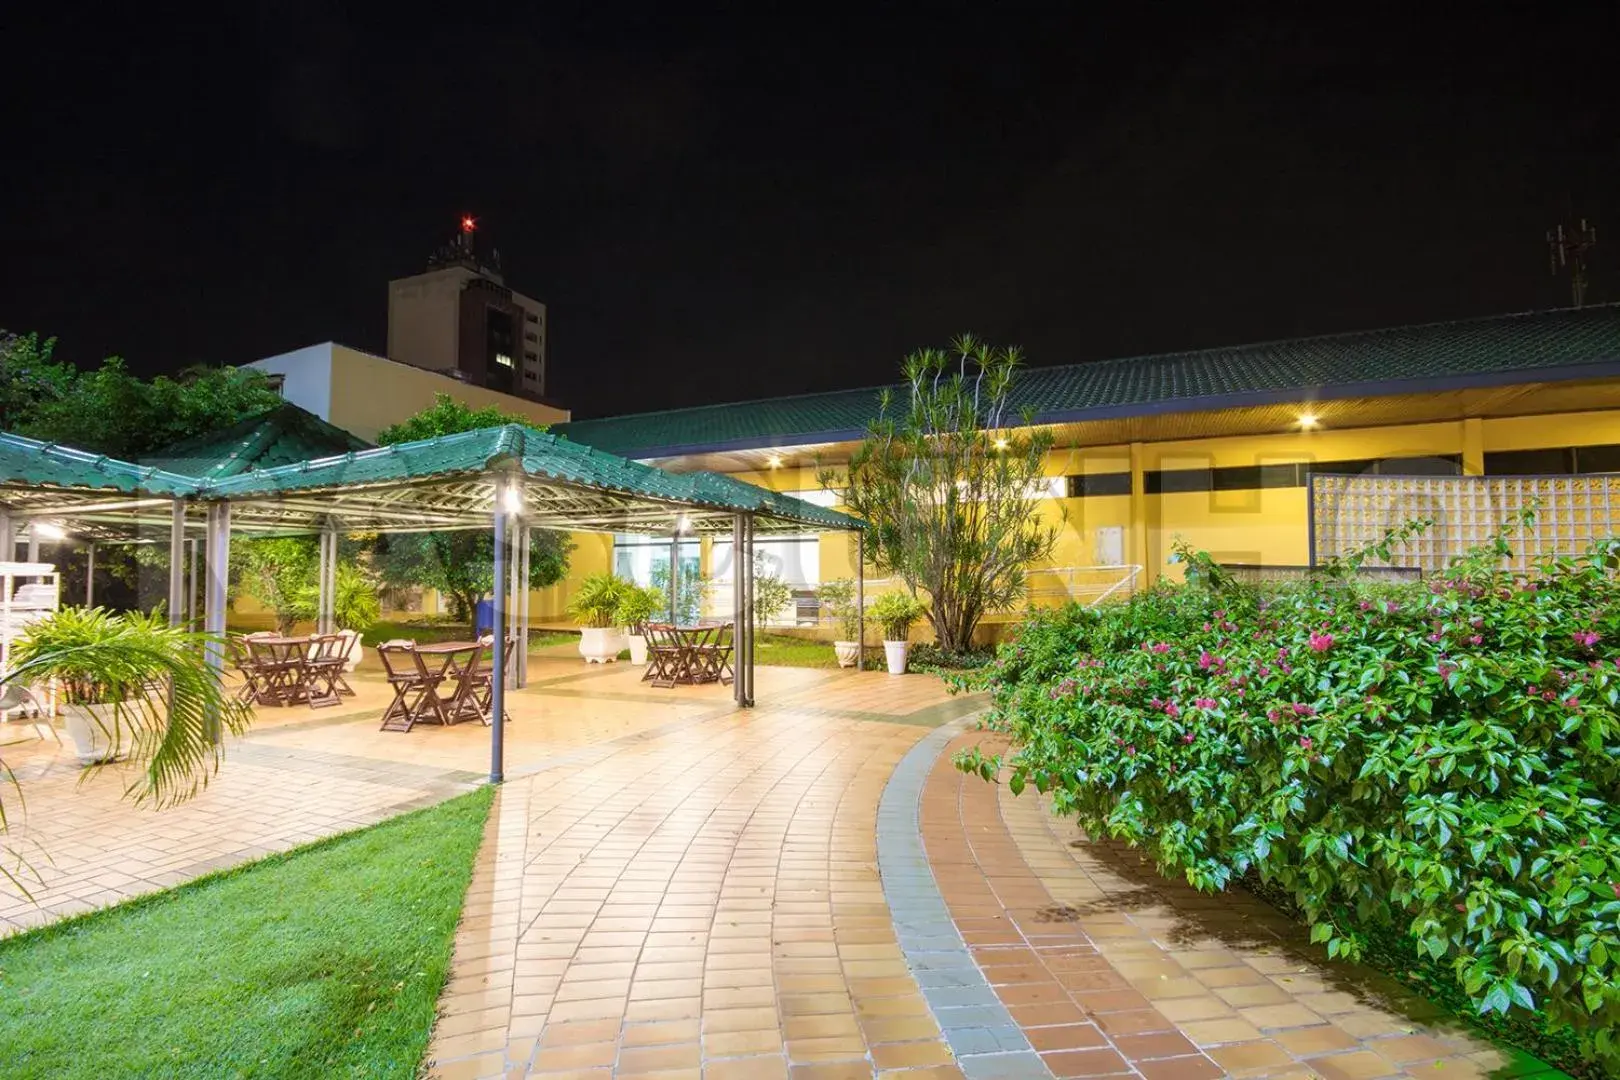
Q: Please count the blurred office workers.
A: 0